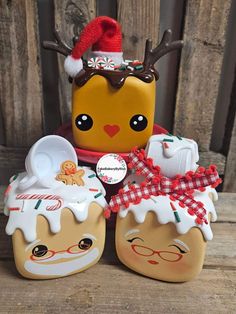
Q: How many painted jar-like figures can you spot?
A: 3